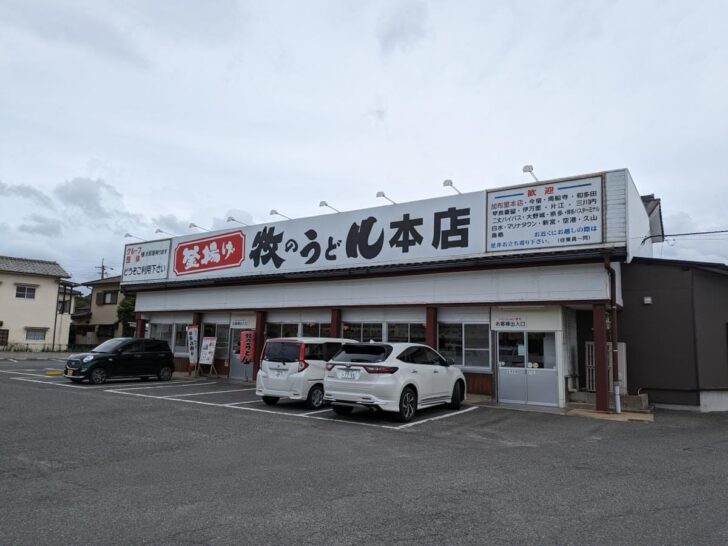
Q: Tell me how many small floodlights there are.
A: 9